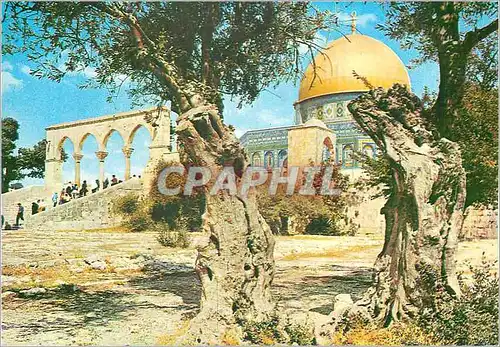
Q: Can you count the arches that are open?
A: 4